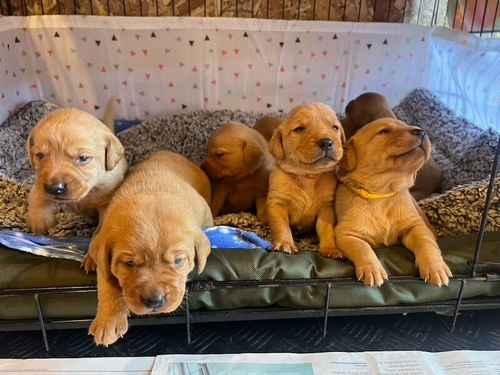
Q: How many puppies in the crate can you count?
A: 6